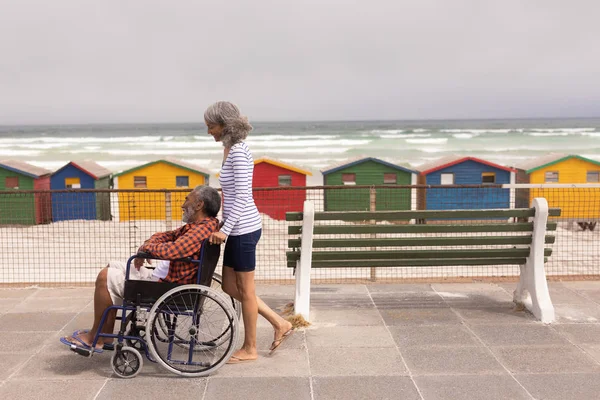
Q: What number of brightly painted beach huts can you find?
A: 7